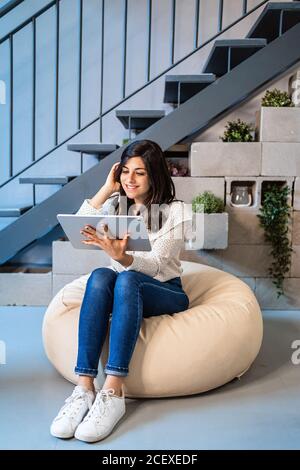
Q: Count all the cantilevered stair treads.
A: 7